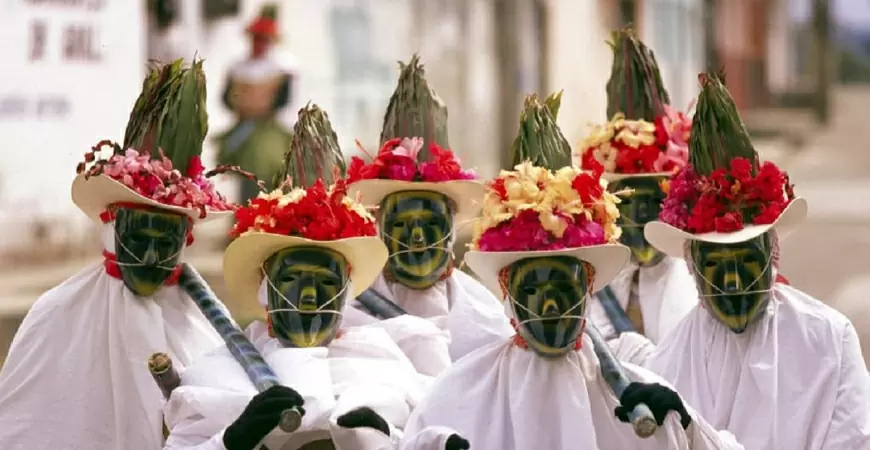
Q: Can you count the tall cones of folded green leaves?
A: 6